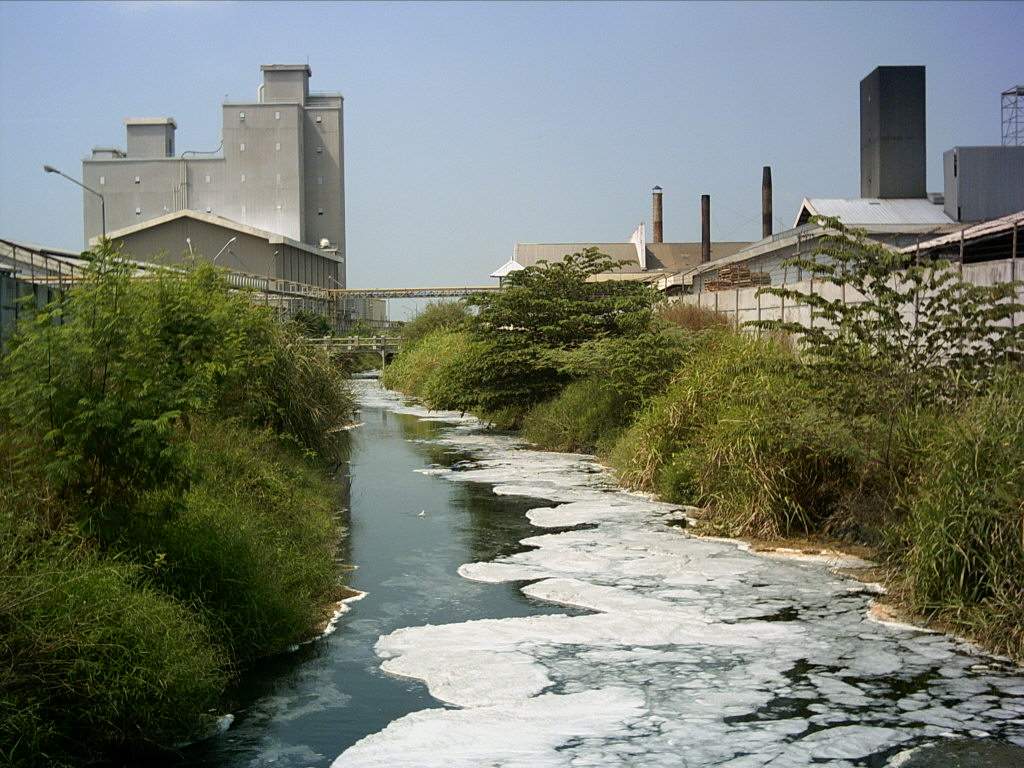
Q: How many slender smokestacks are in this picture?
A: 3